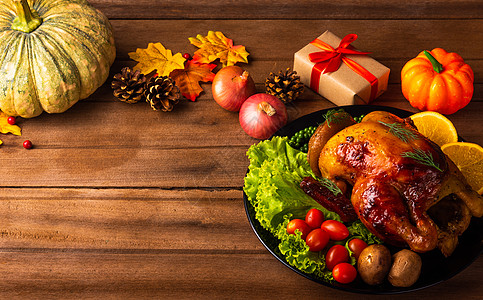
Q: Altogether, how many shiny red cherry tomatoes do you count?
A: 7